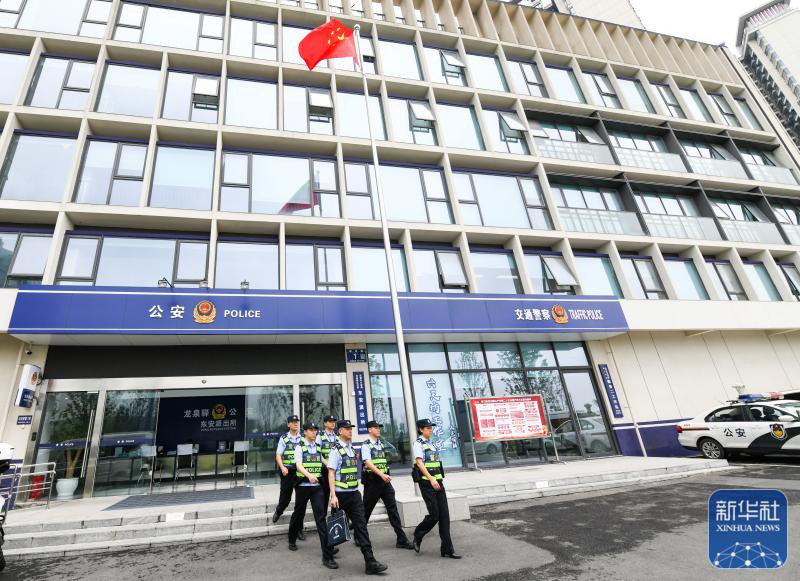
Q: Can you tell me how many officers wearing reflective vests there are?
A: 6